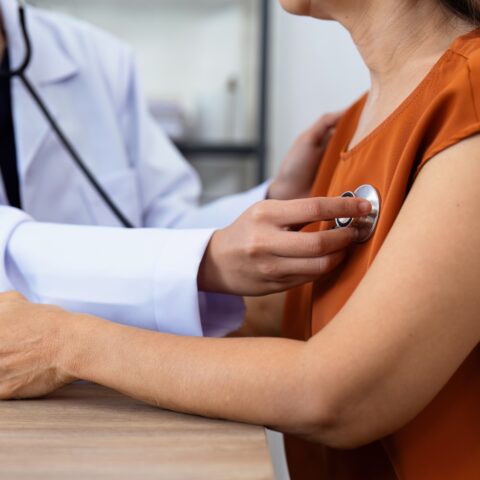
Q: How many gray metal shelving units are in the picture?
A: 1